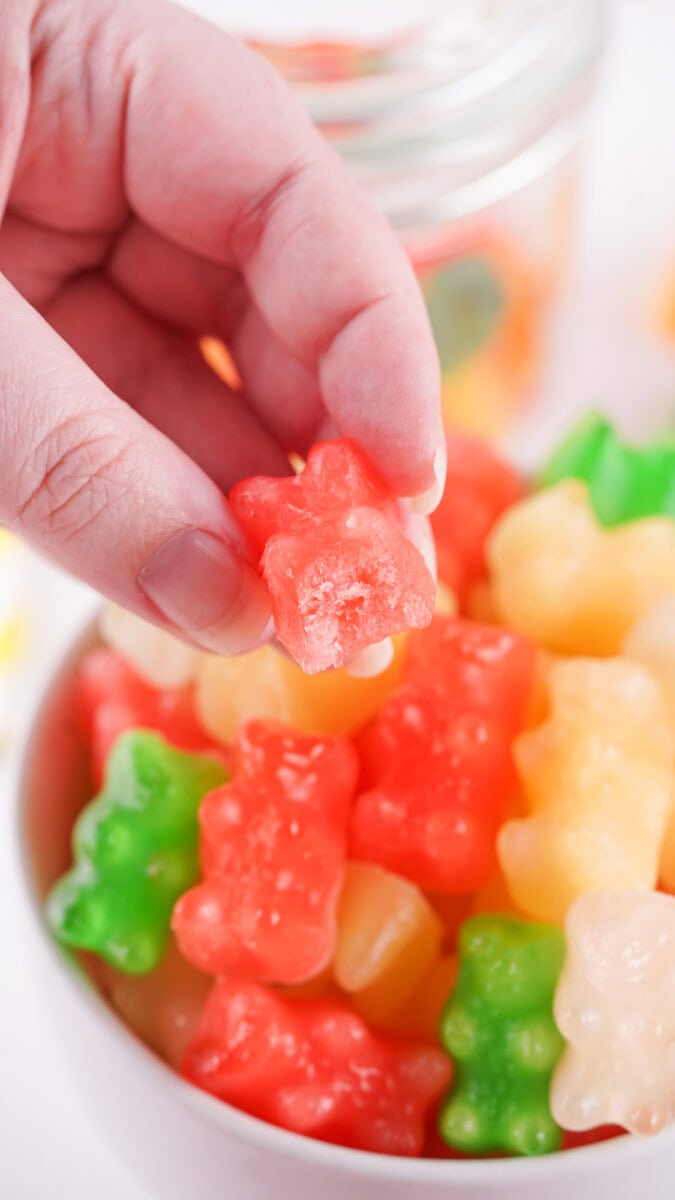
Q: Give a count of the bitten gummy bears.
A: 1